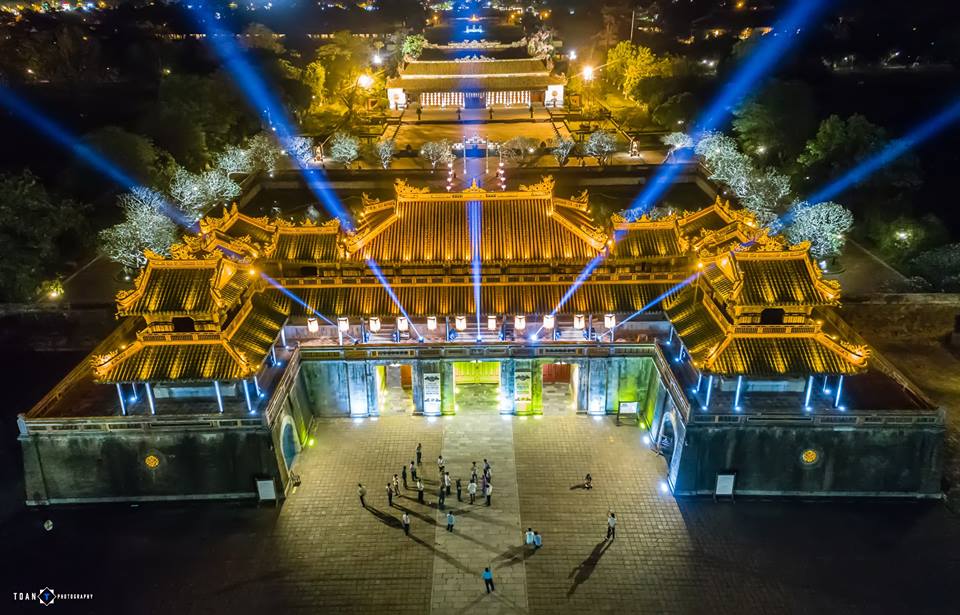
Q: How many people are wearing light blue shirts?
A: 4